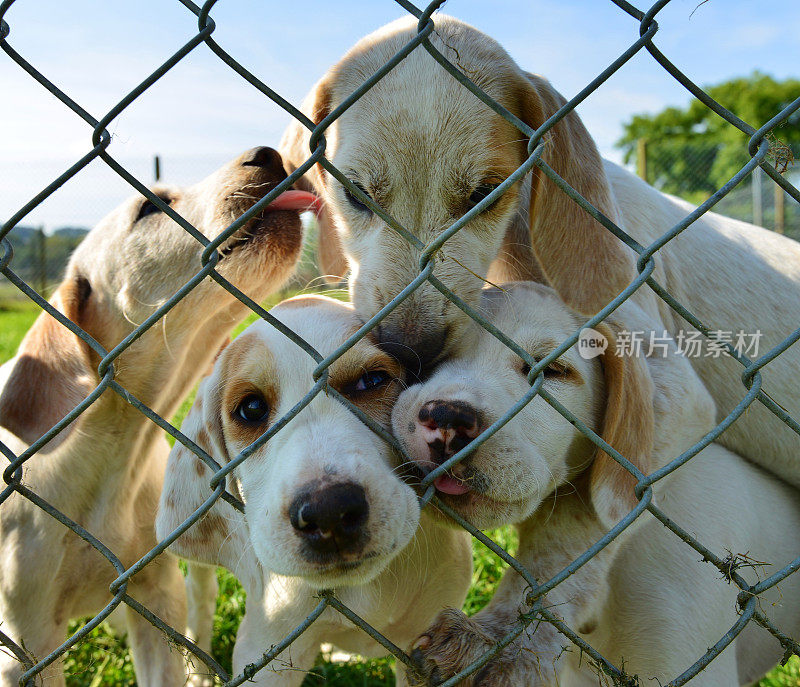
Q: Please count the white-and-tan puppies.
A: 4